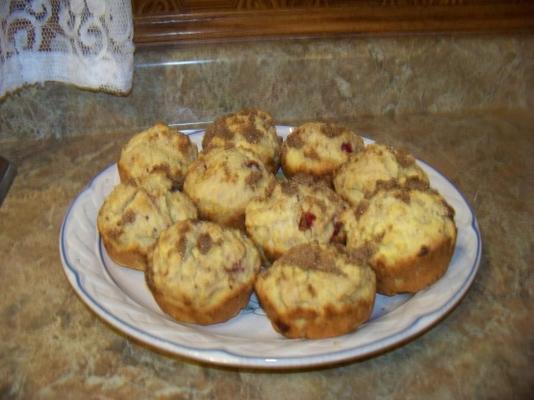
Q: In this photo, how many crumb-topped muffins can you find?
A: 10